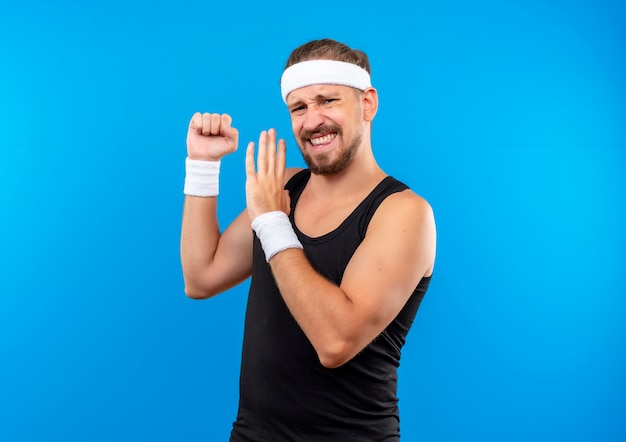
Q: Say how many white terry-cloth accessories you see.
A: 3